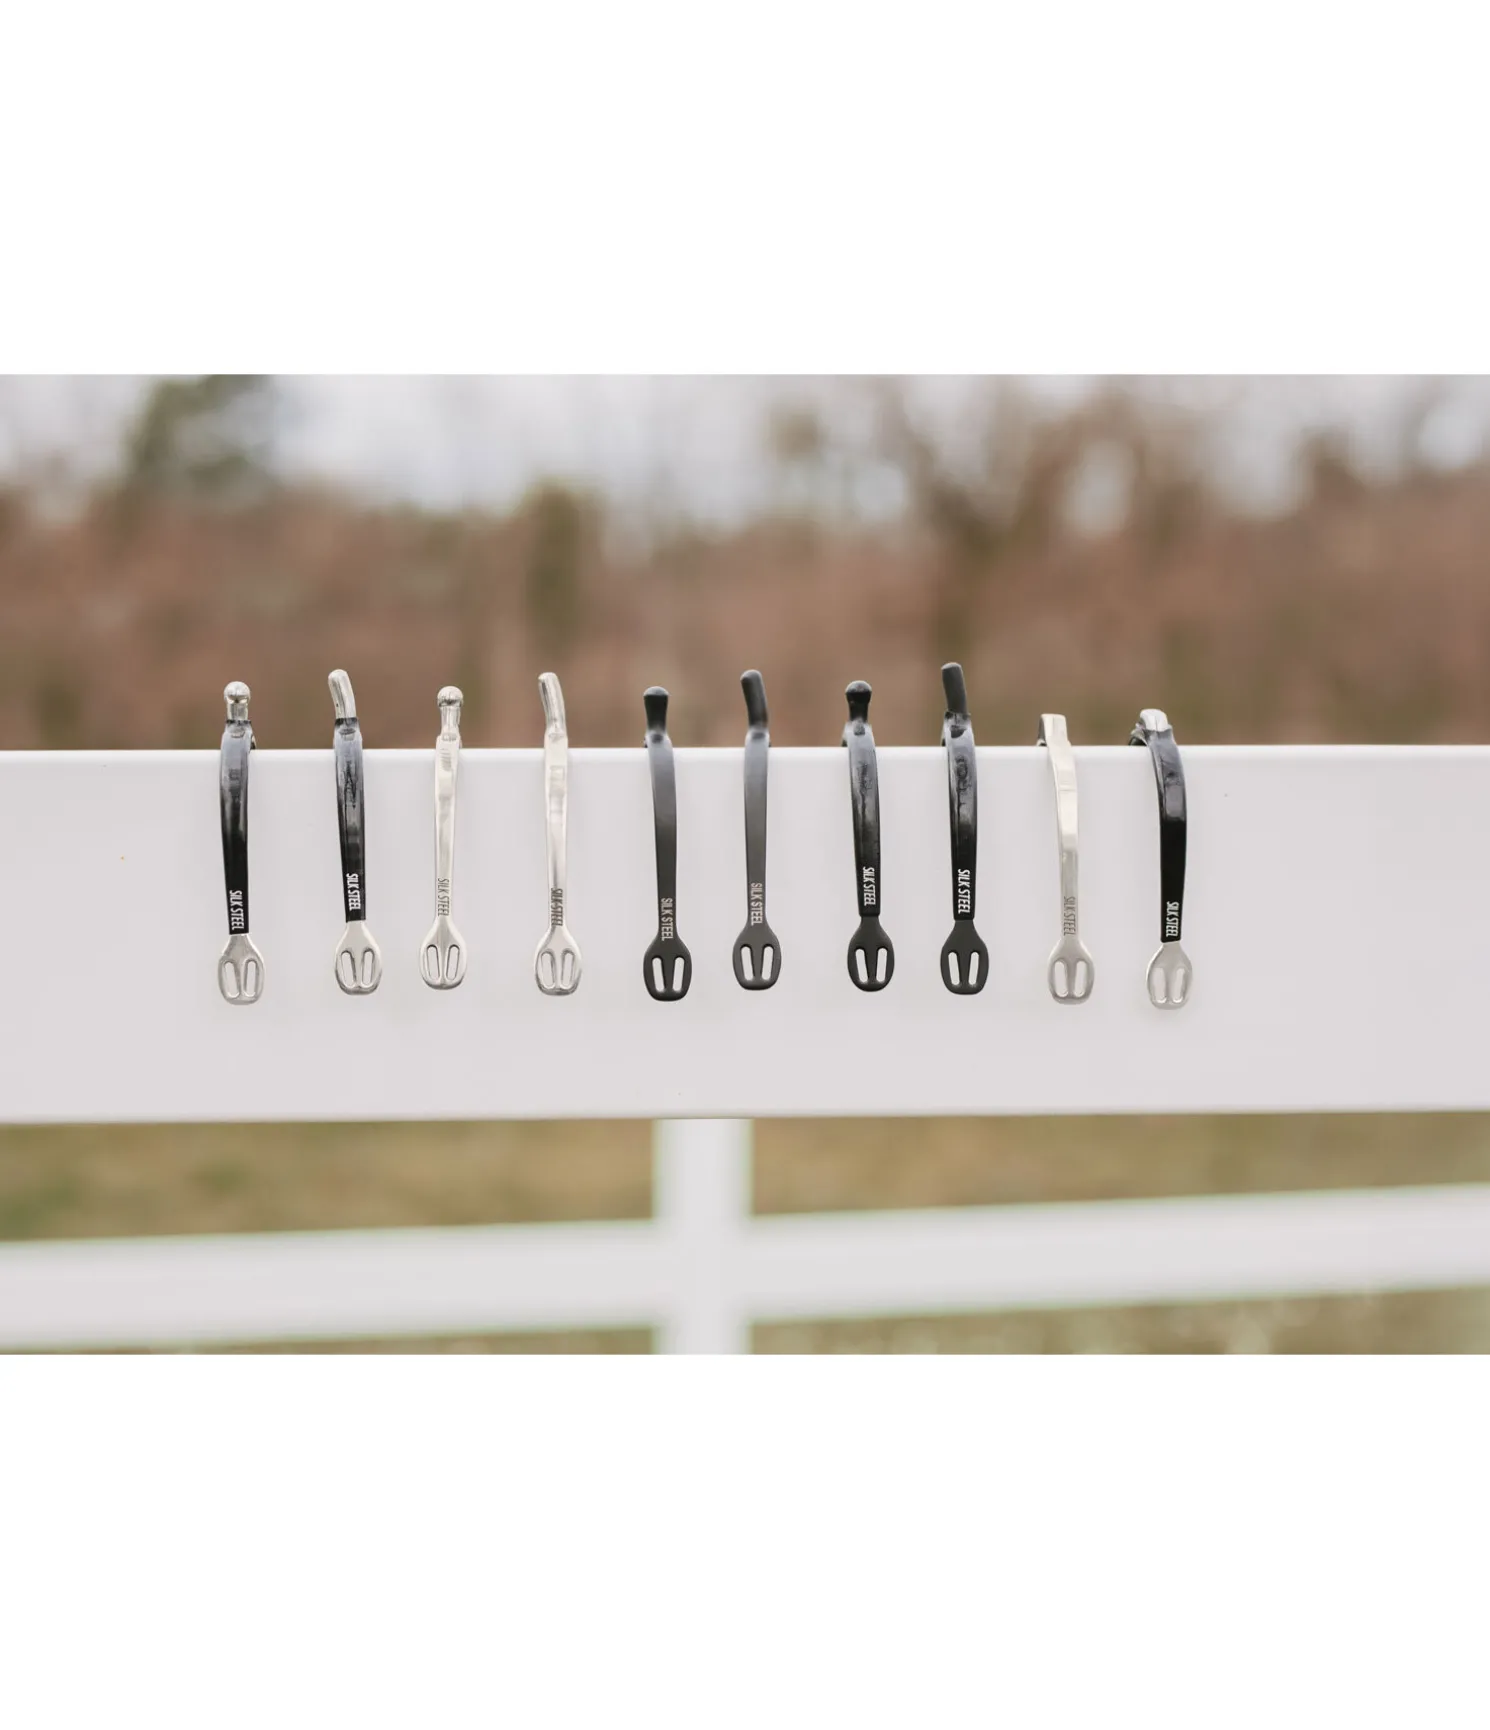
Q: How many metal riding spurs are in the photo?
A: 10